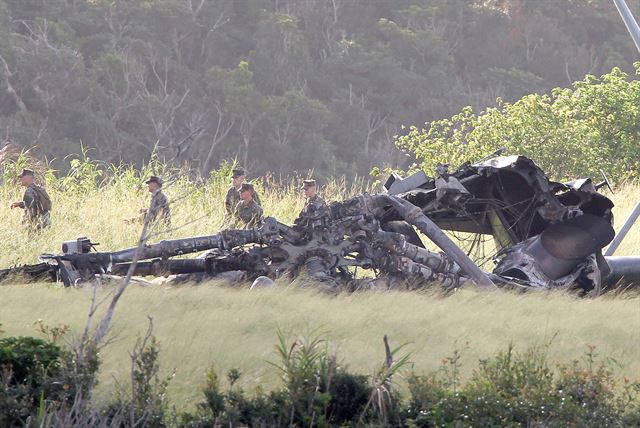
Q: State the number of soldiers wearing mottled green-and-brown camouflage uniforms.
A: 5